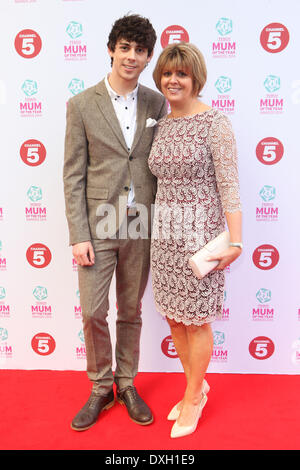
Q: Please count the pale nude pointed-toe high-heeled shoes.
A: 2